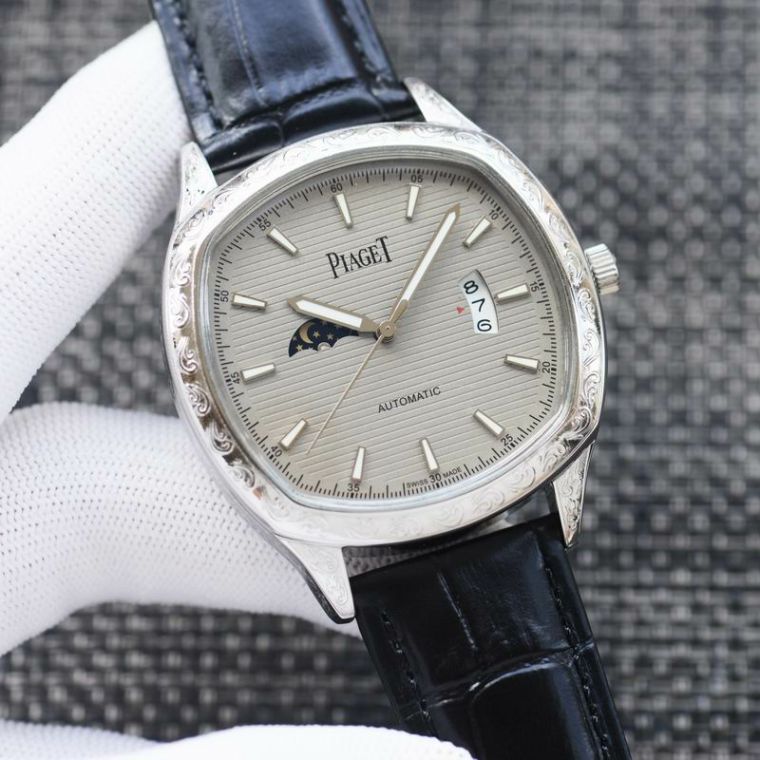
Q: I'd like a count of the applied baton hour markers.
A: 12